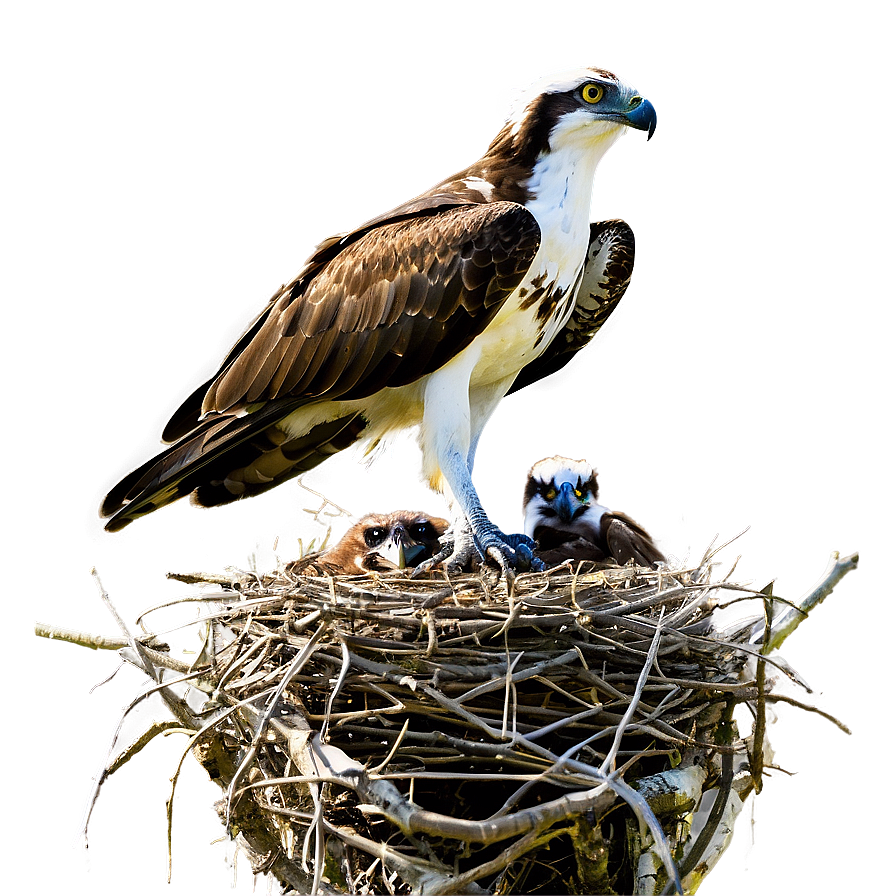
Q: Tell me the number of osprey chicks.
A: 2